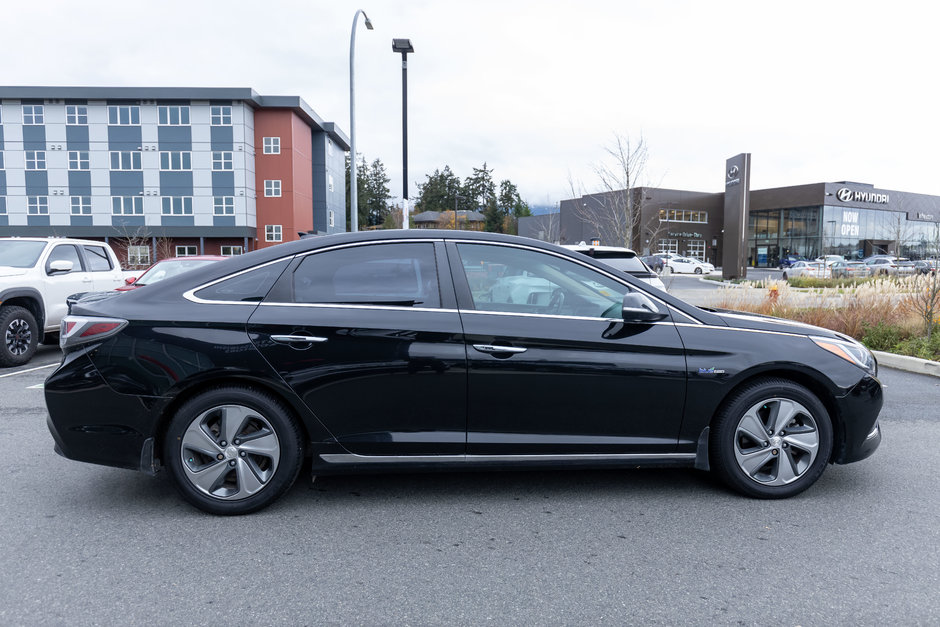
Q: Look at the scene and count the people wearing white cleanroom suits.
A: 0